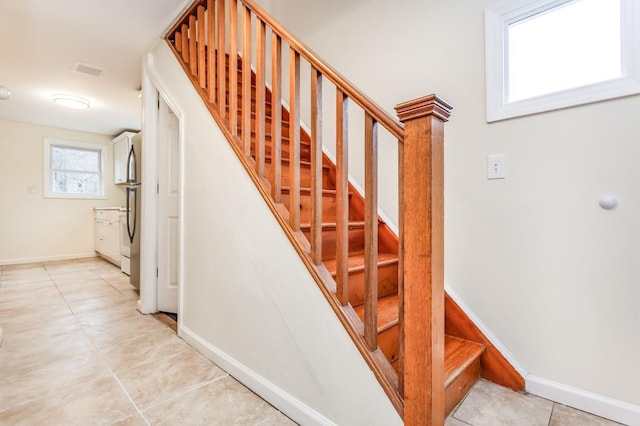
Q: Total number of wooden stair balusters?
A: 15